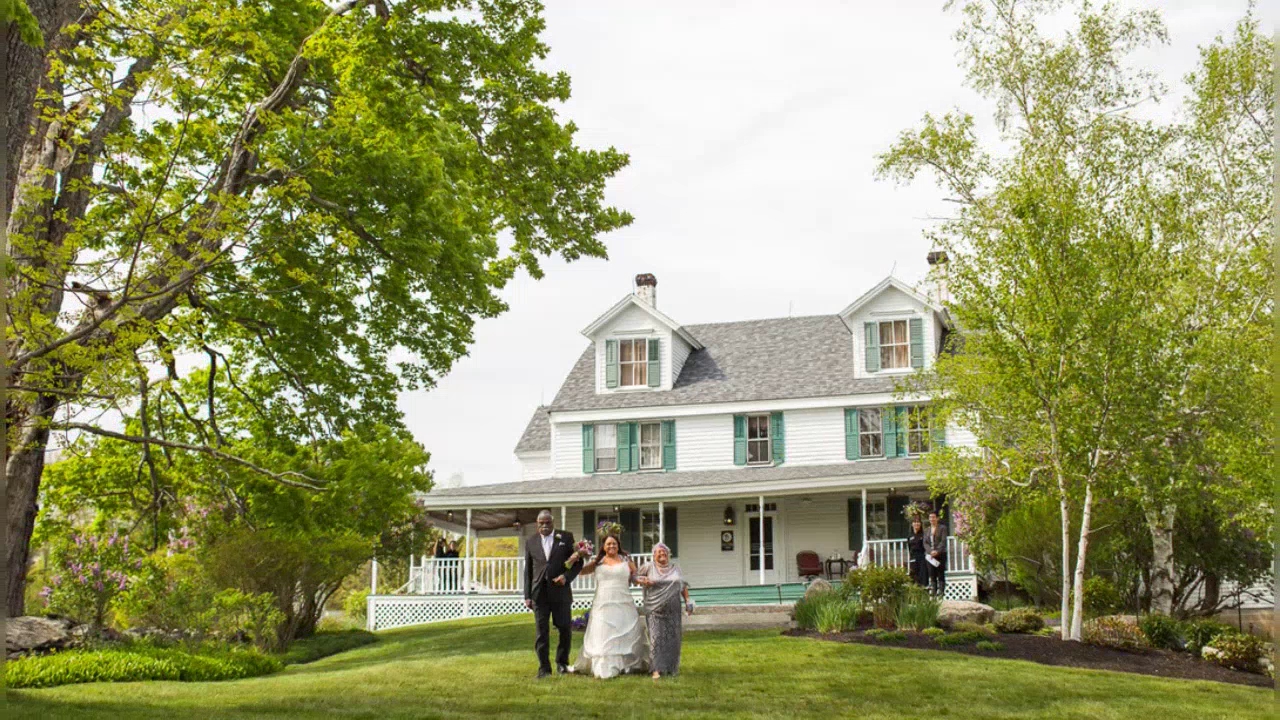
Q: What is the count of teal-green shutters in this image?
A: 14